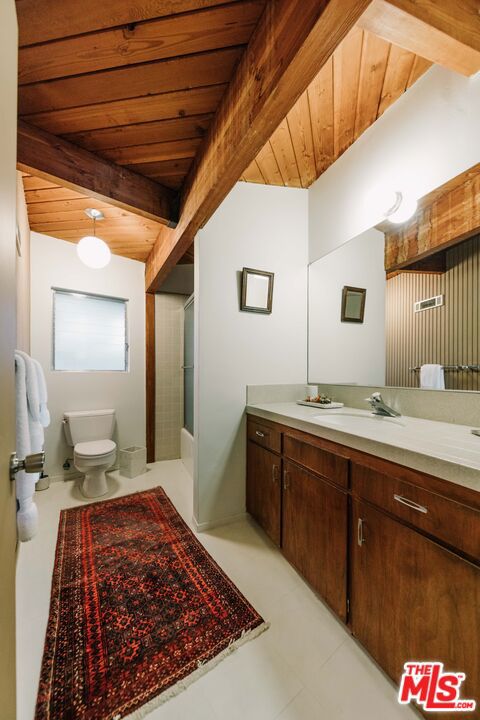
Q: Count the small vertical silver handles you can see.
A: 3